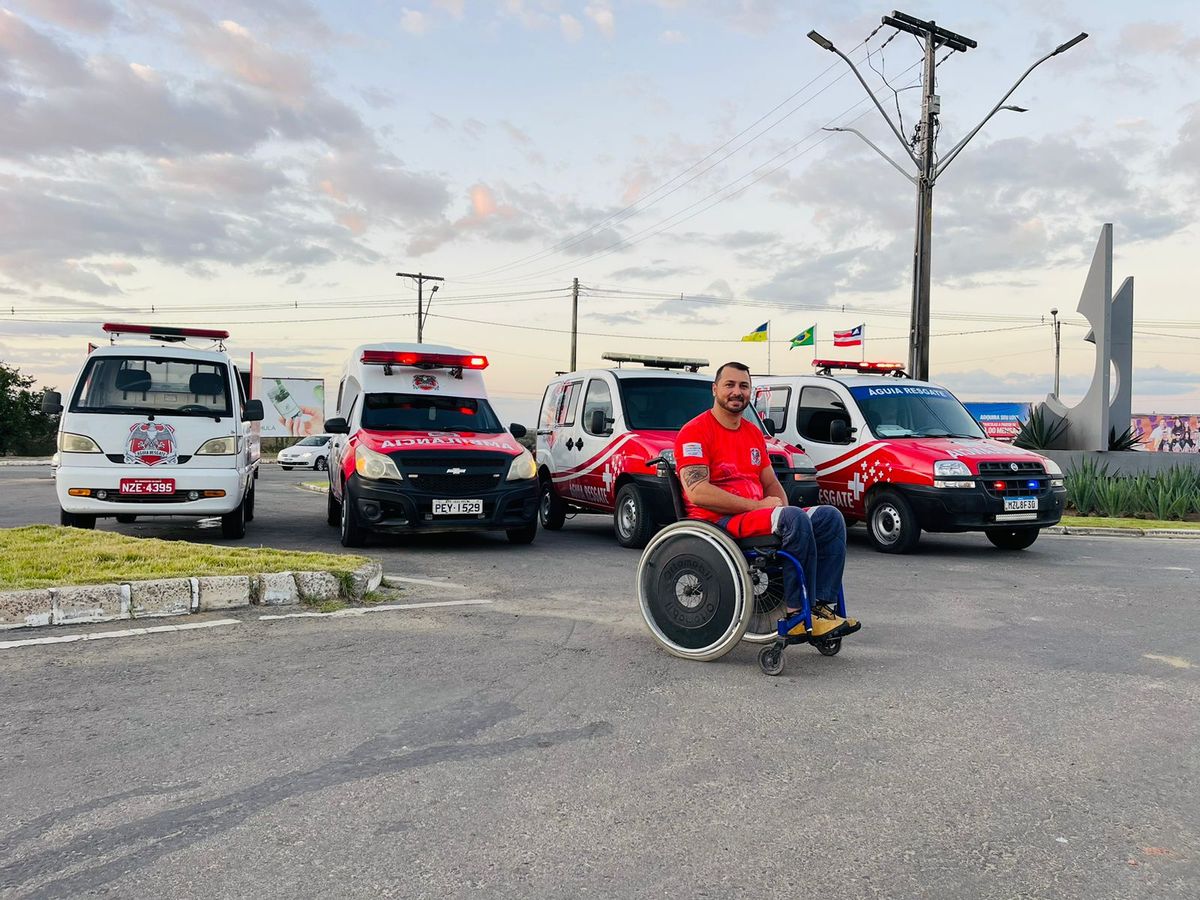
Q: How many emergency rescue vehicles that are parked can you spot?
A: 4